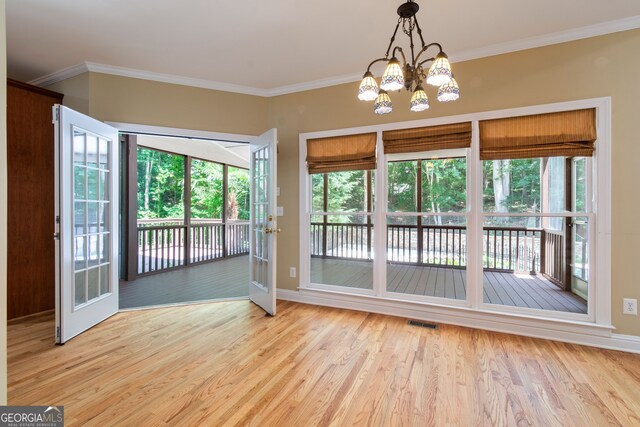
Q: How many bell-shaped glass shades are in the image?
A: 6